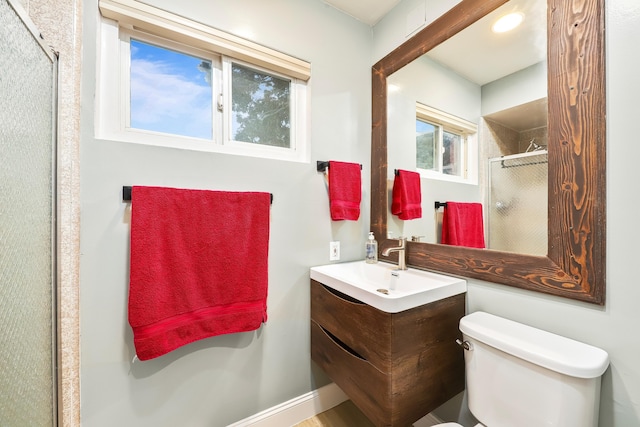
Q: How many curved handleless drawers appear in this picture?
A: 2